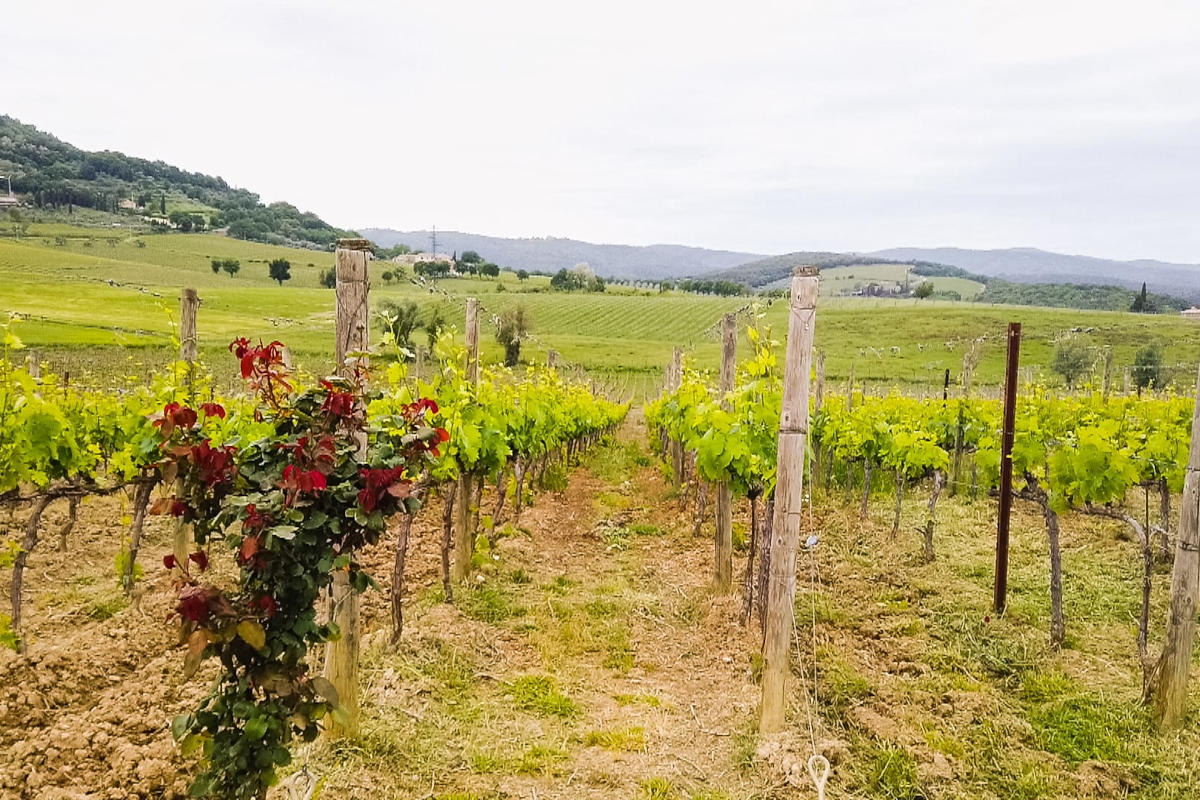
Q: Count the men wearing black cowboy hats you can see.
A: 0